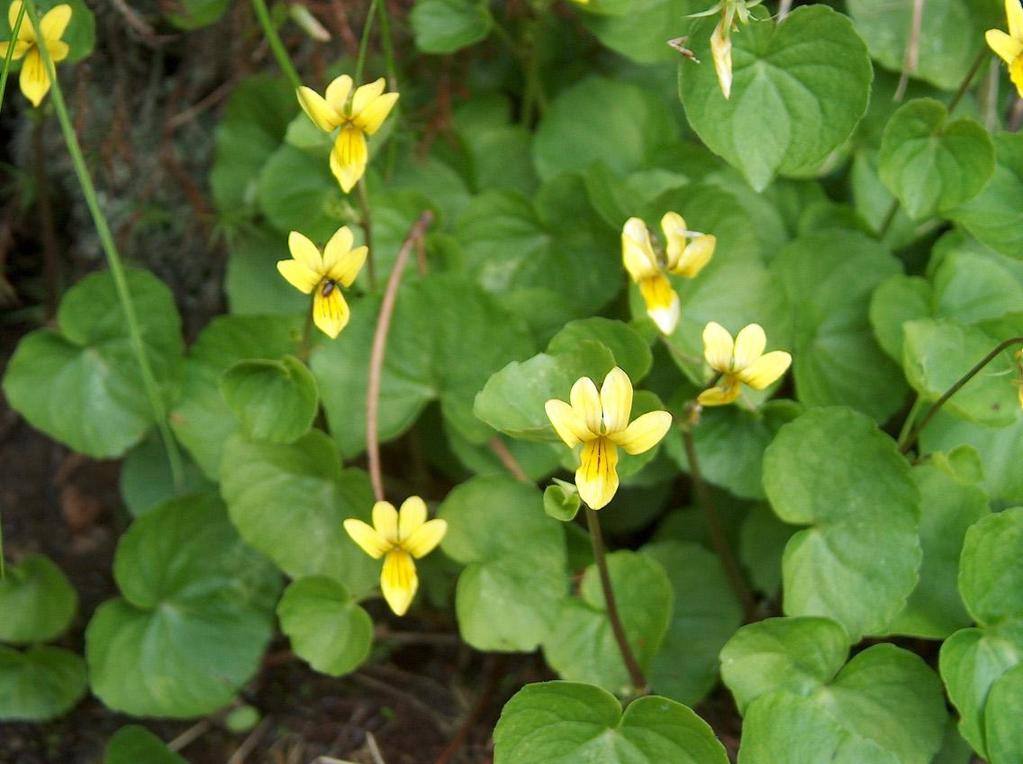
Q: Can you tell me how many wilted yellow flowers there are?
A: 1